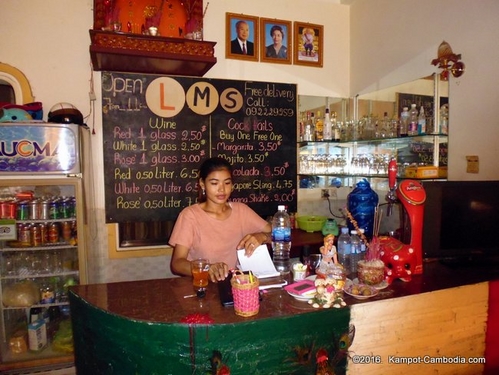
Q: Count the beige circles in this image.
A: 3